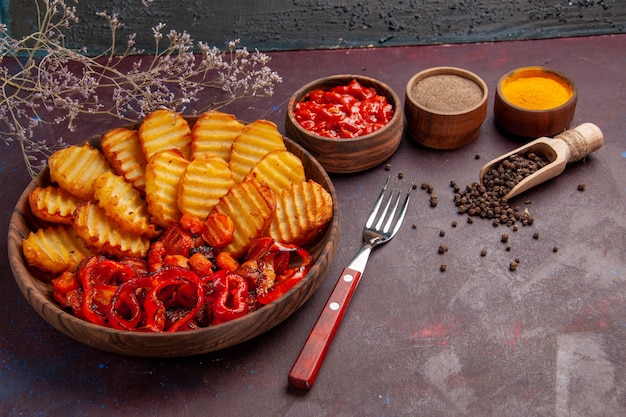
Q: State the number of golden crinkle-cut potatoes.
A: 14